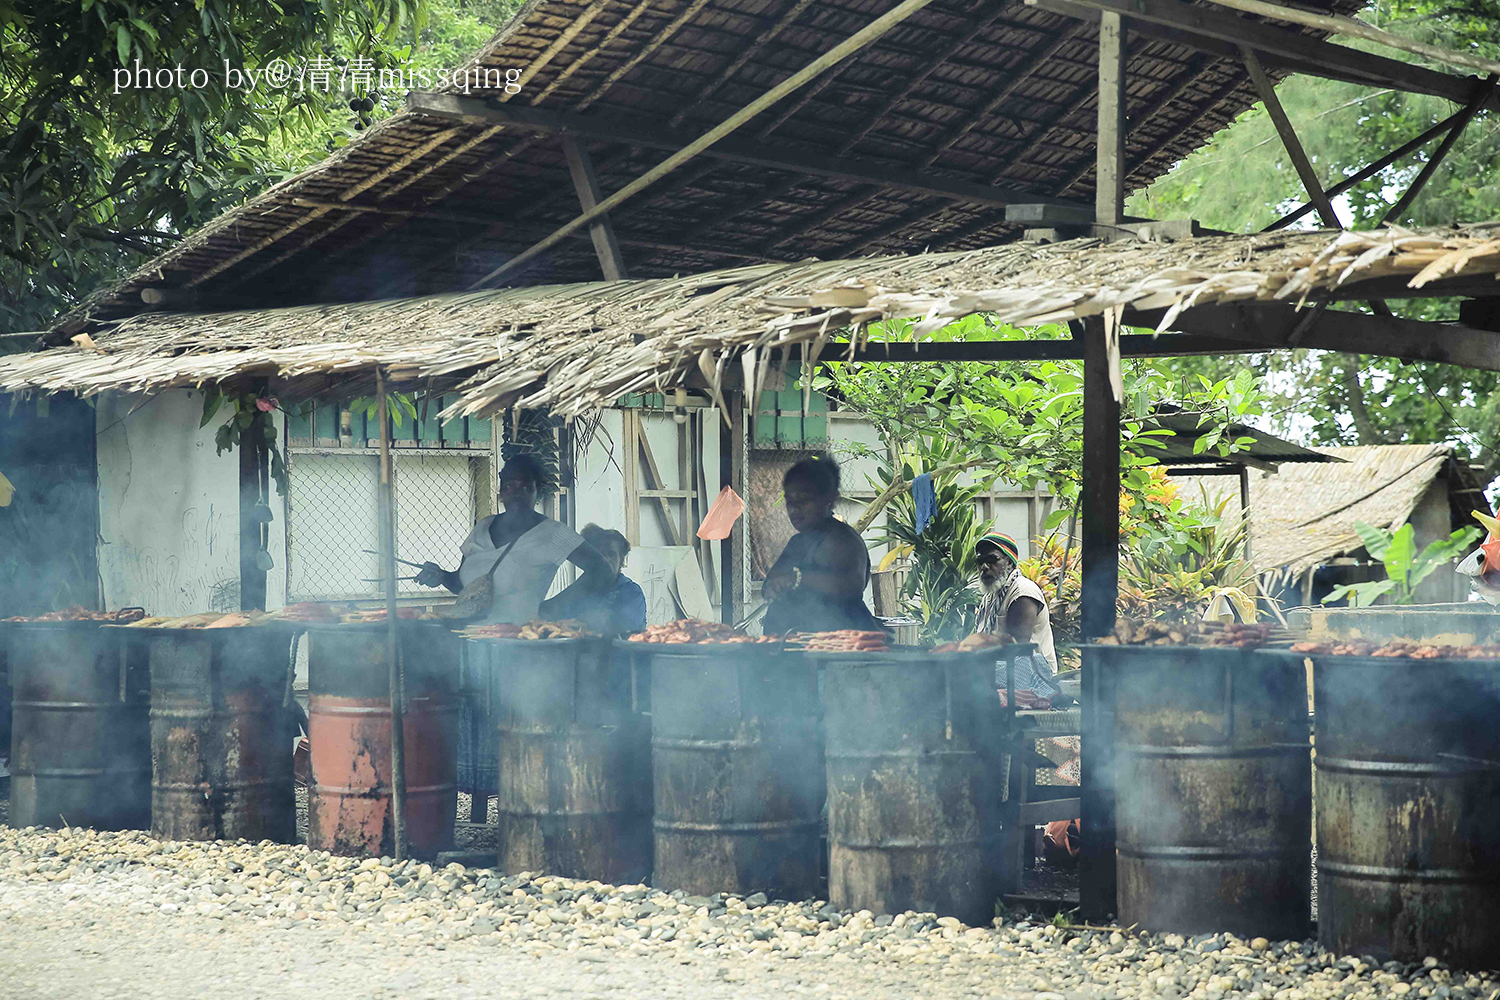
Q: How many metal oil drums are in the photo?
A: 8